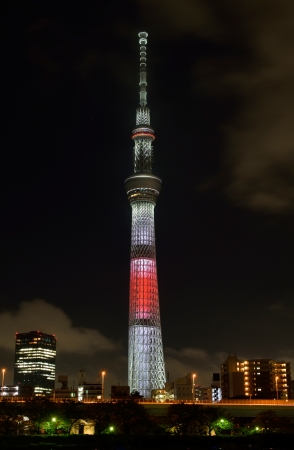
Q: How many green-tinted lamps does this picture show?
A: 4